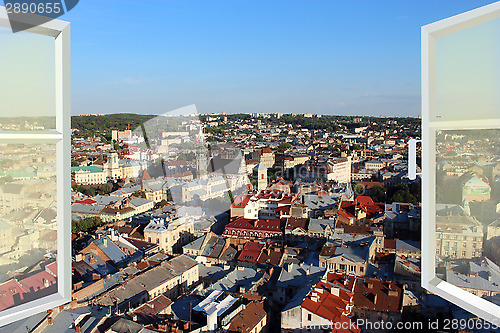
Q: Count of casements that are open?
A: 2